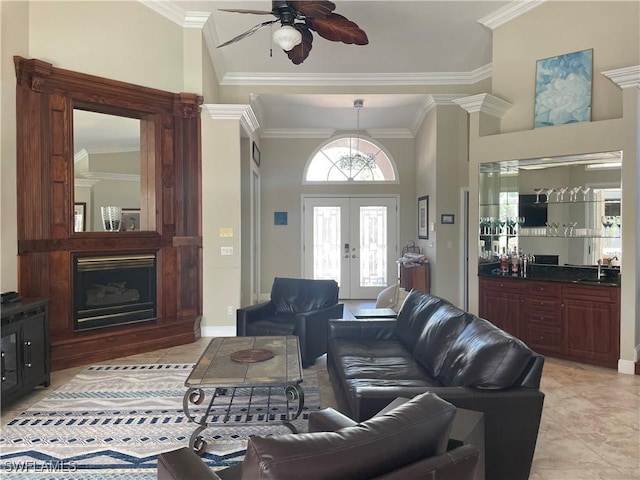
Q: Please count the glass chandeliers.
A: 1